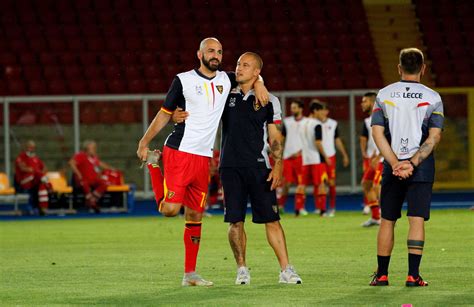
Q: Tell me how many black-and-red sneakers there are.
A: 2